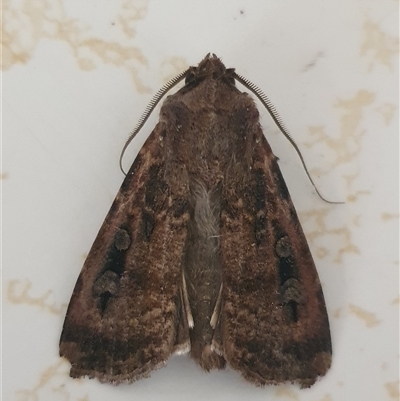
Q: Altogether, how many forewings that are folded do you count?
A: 2